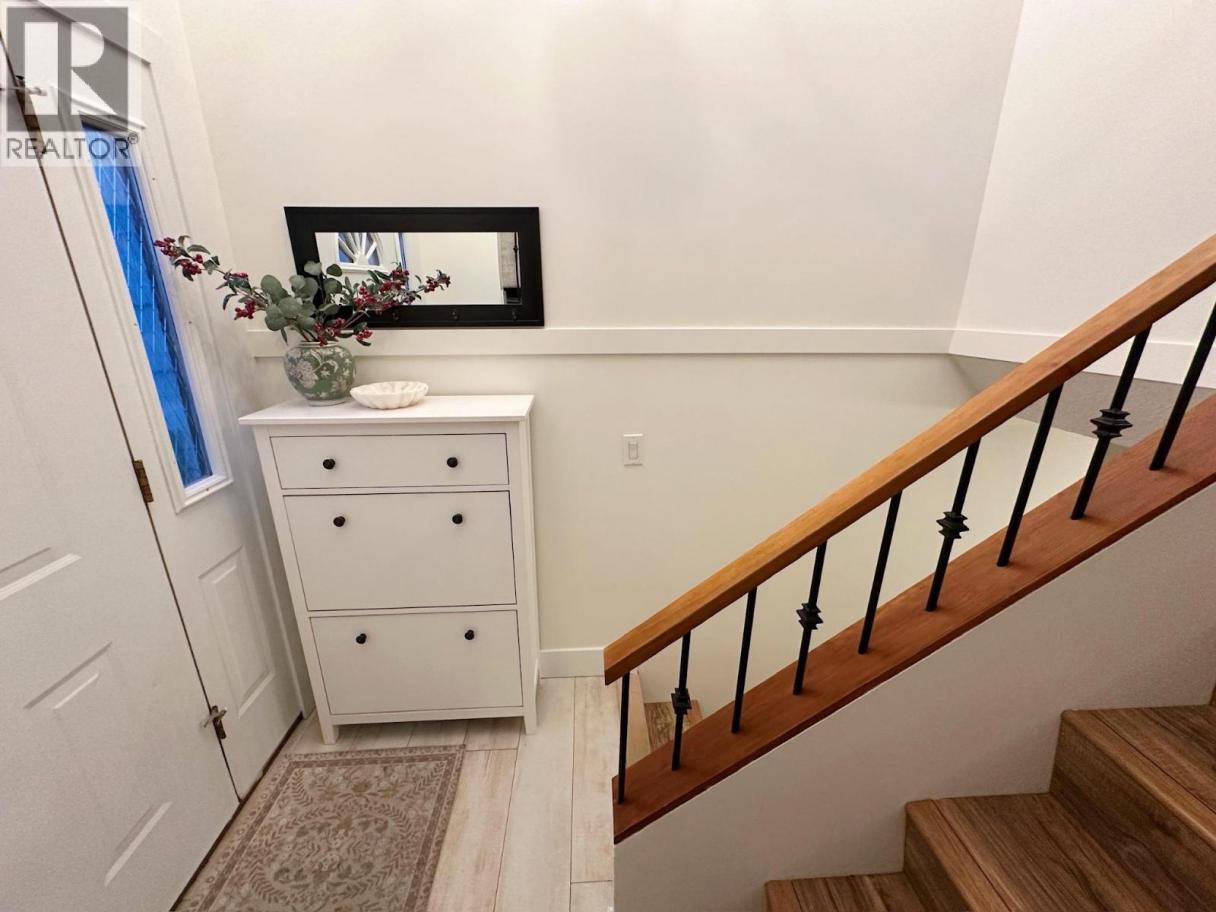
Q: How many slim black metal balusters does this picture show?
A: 9